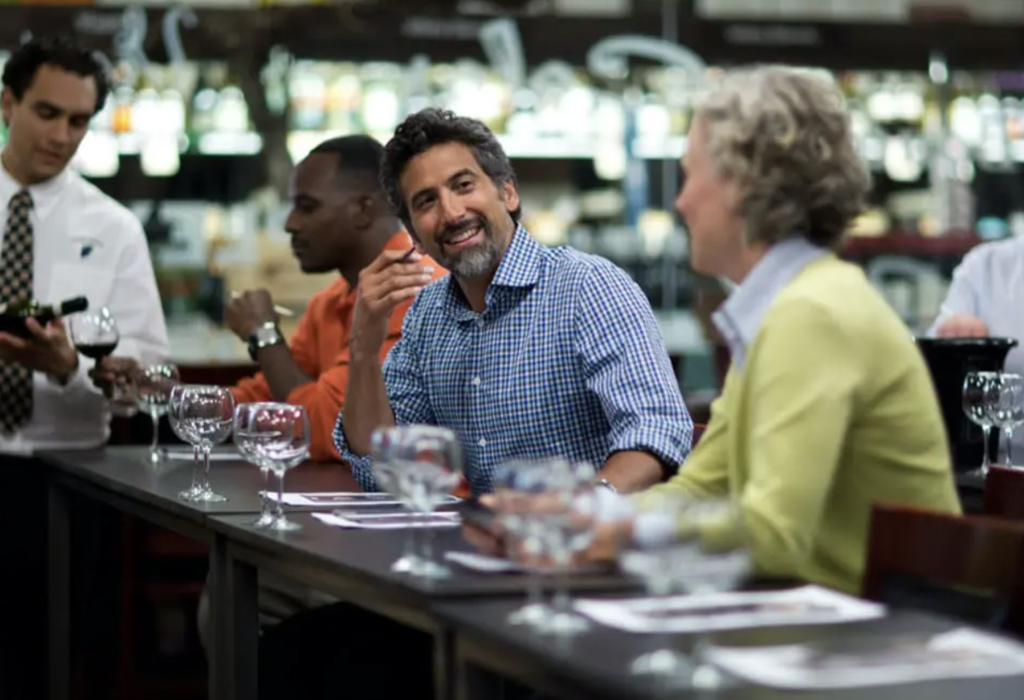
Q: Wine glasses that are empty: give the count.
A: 13